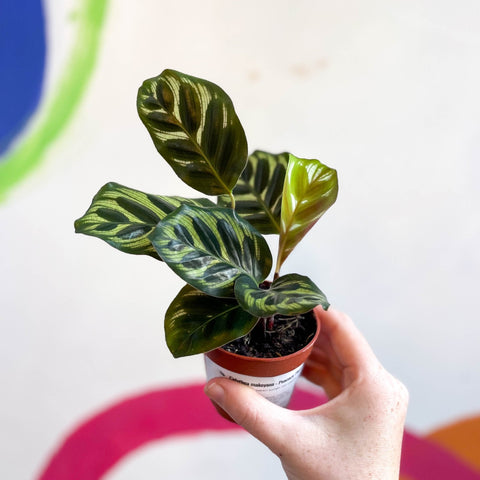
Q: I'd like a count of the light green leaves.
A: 1